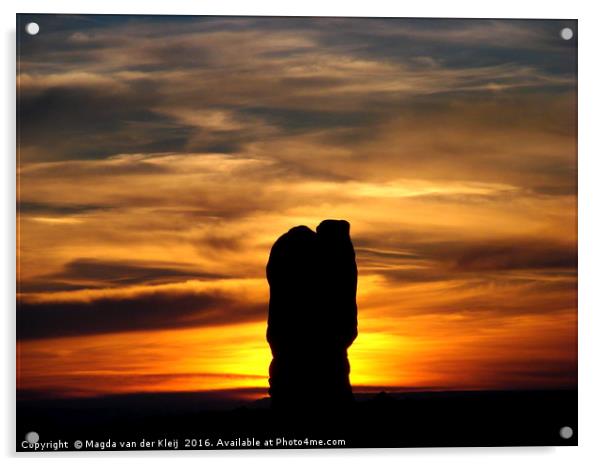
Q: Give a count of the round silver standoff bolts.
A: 4